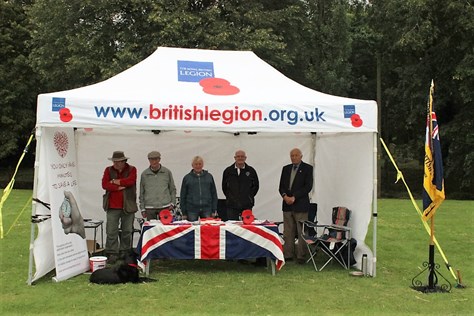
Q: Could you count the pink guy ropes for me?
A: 0